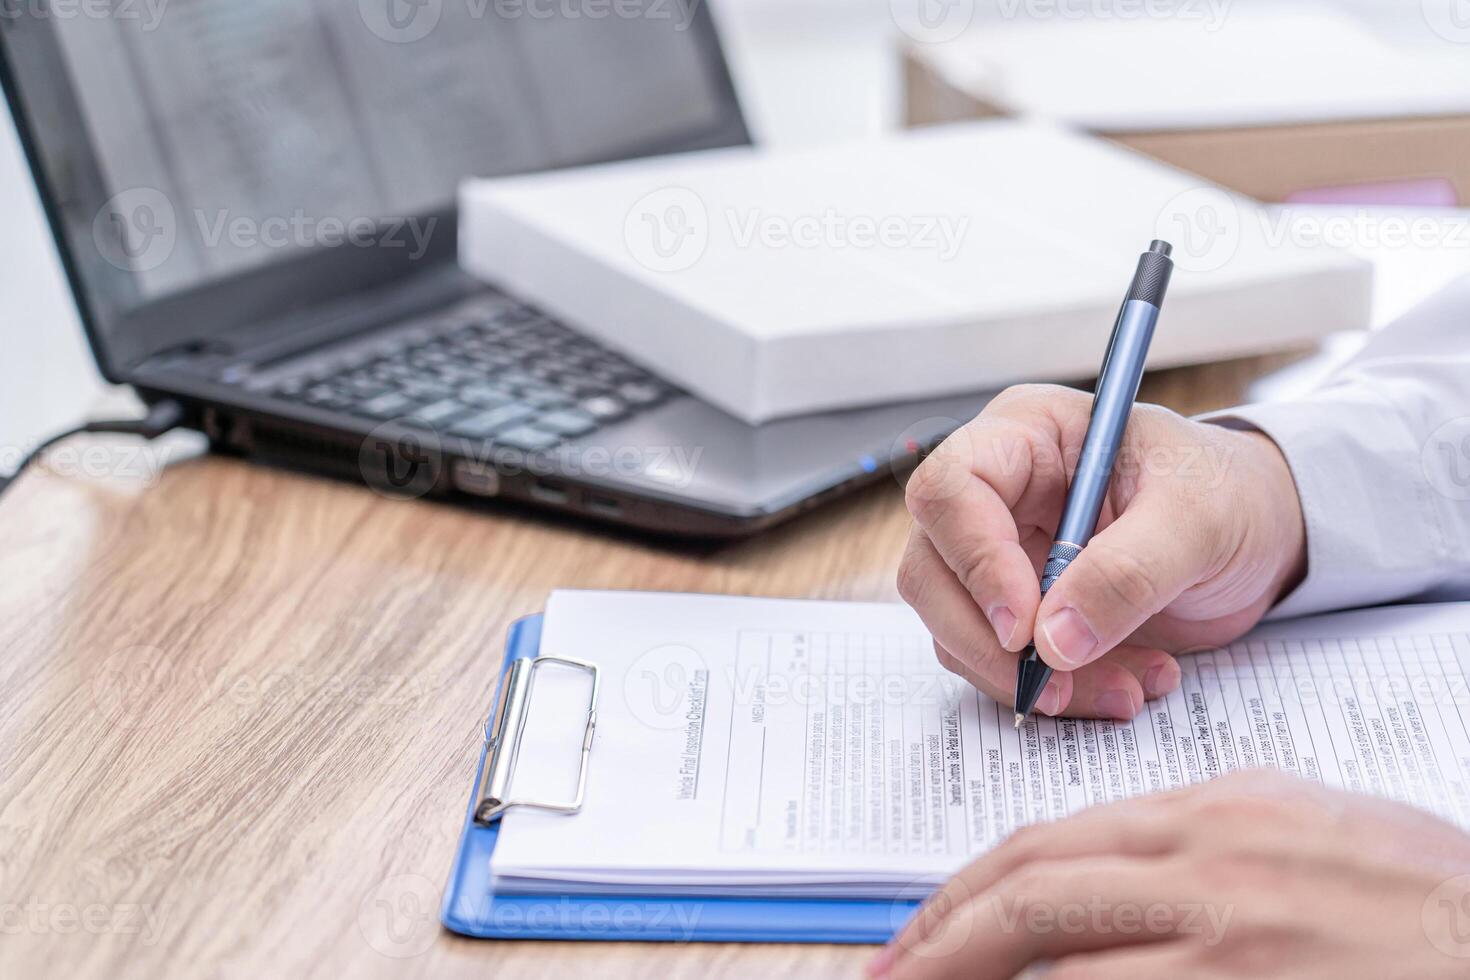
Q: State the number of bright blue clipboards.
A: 1